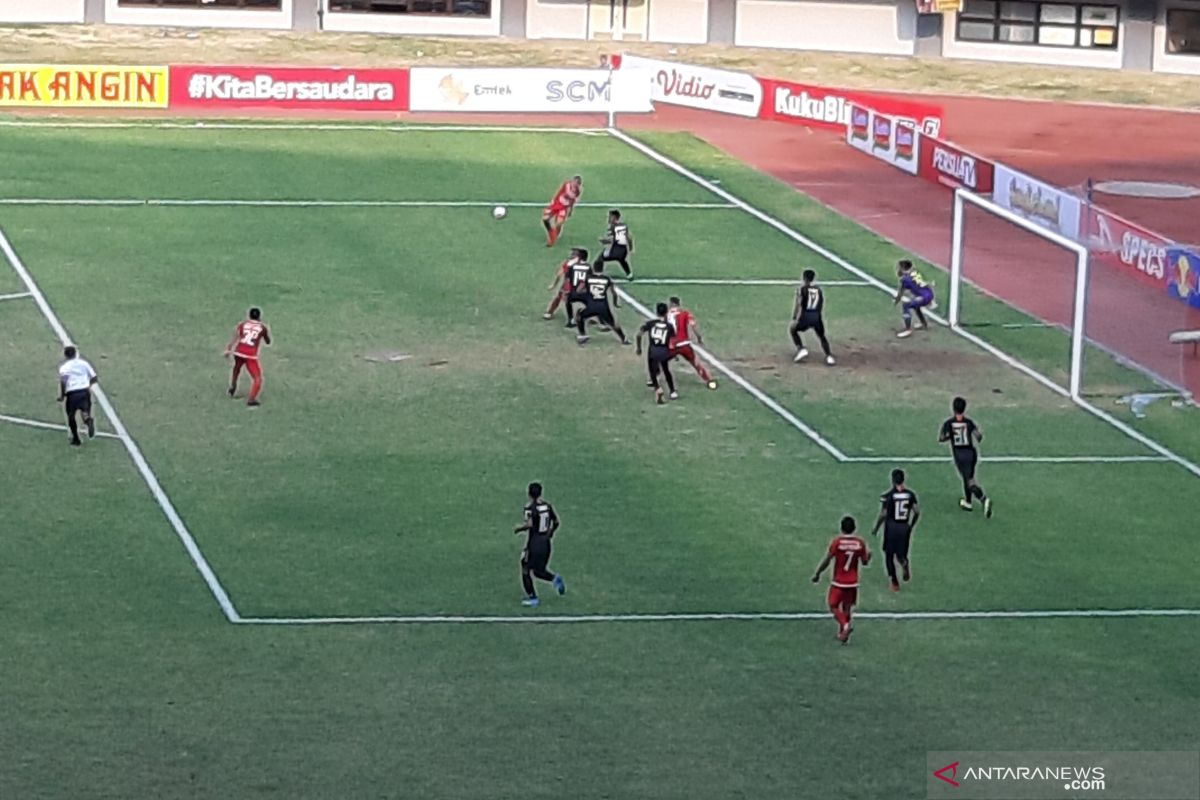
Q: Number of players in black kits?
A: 8